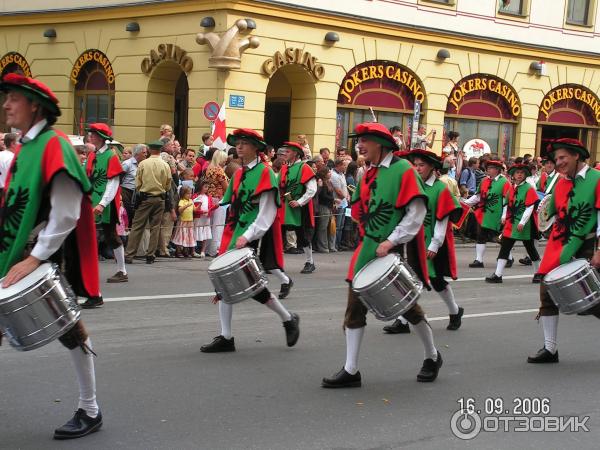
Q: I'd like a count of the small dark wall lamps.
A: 7